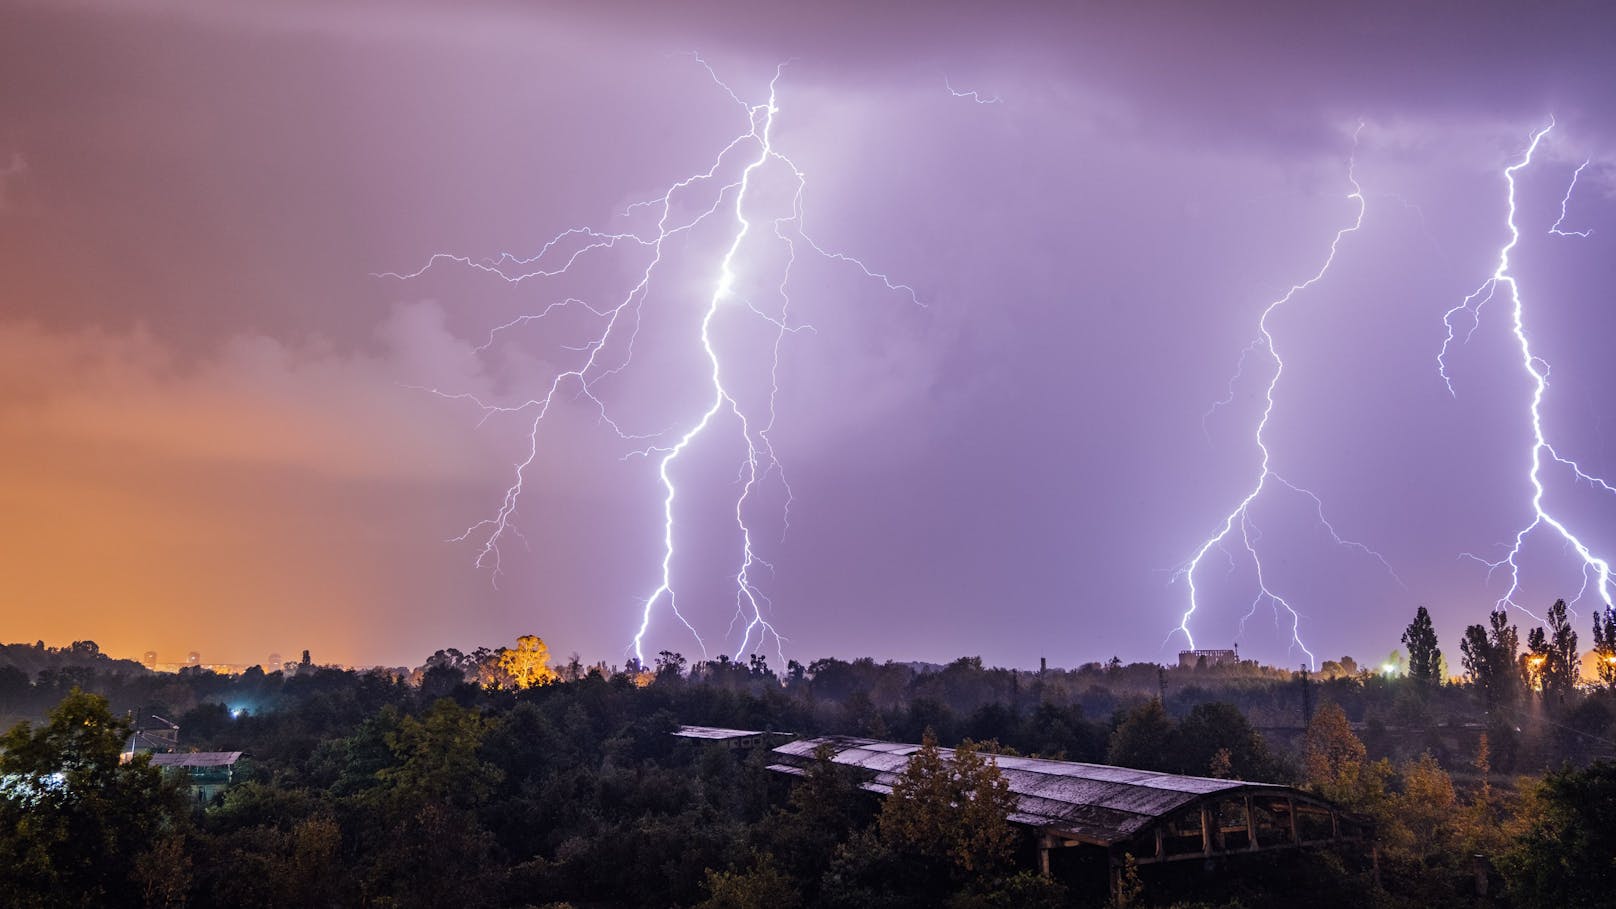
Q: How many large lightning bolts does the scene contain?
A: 3